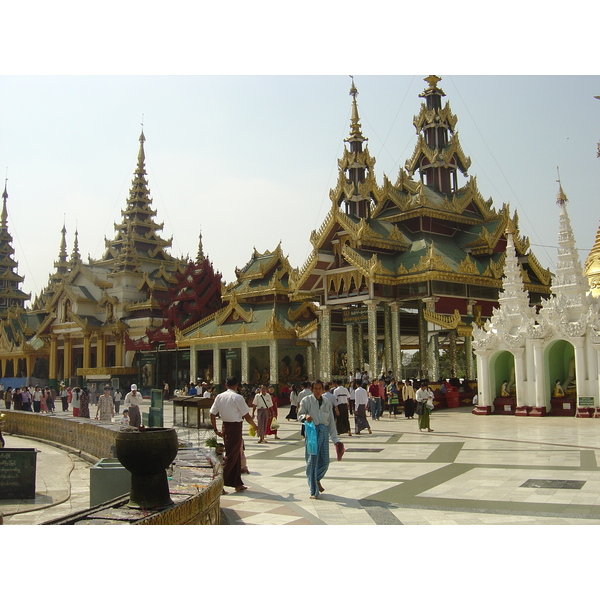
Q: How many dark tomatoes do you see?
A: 0